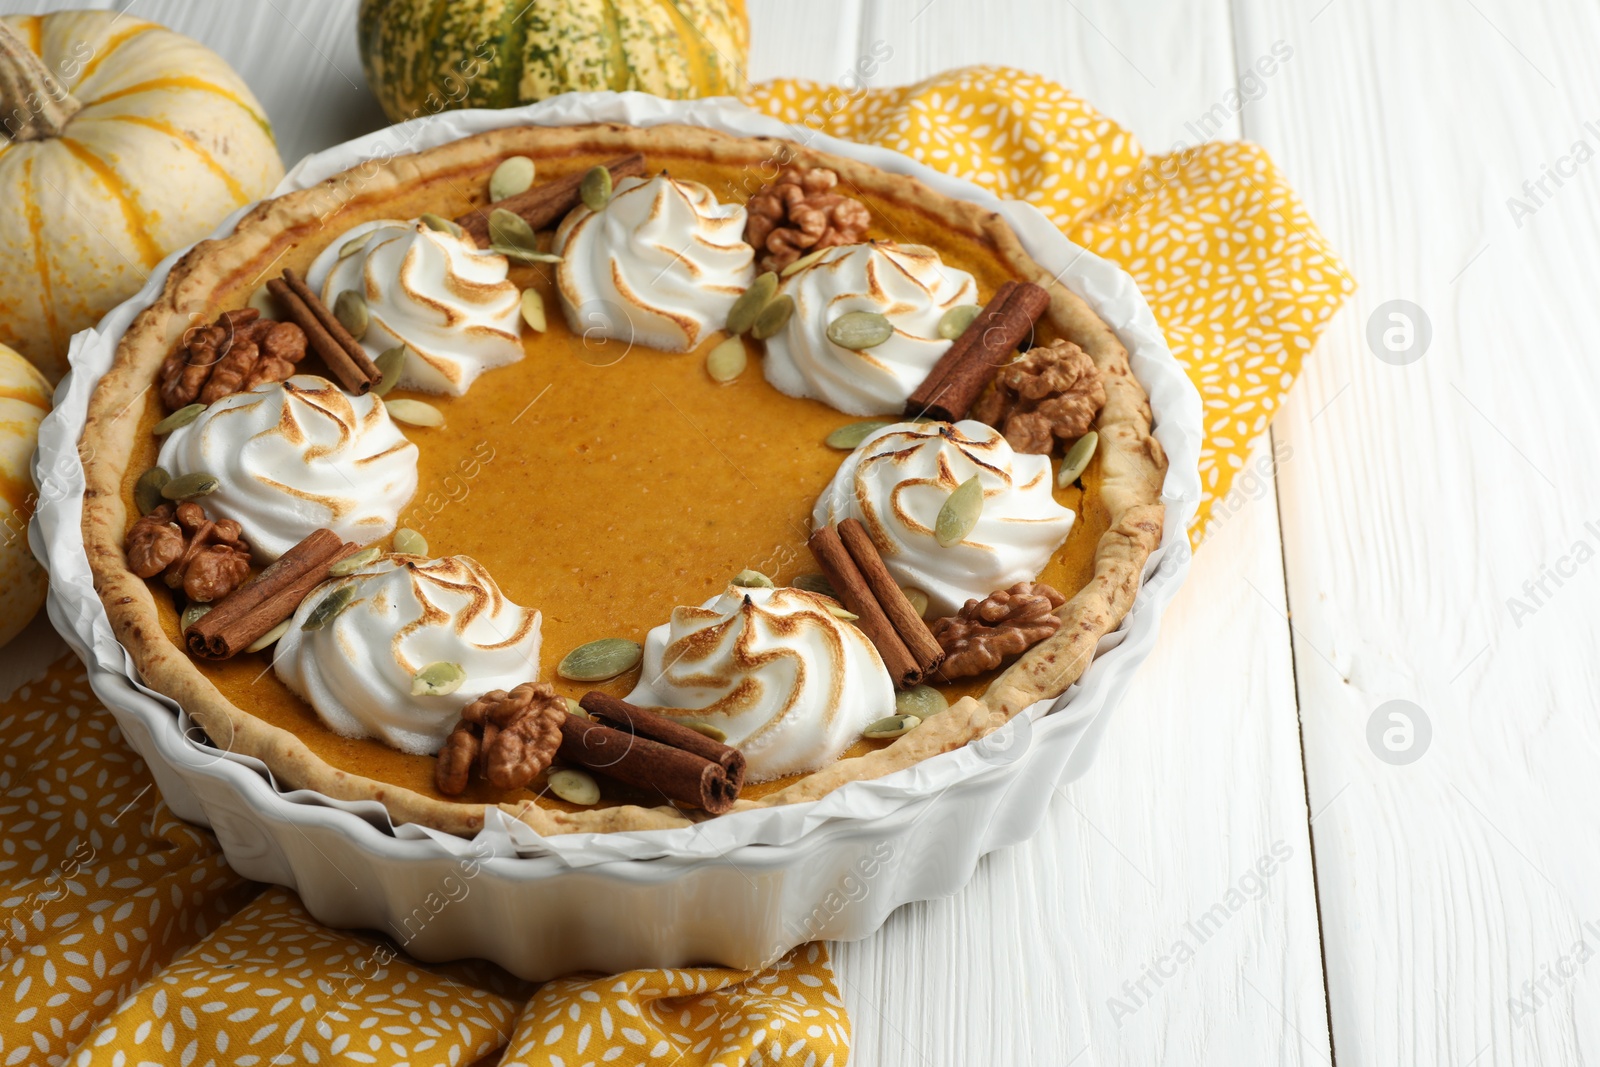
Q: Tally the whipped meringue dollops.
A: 7